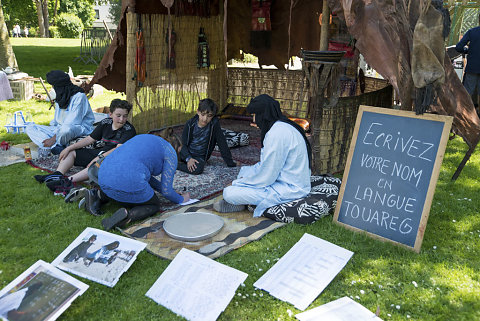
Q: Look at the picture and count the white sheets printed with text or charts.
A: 3